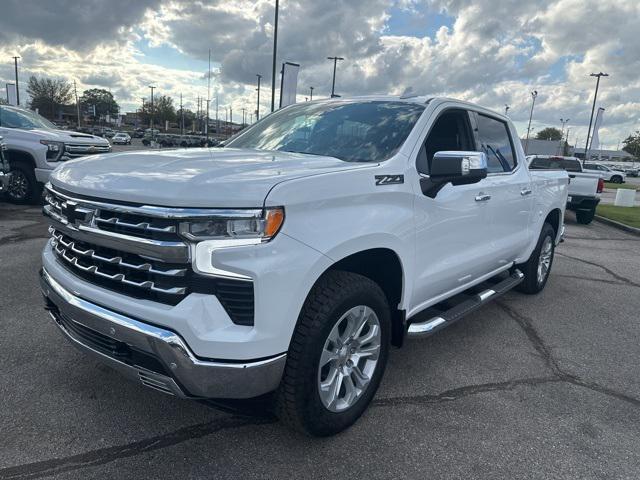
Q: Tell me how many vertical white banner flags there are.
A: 3